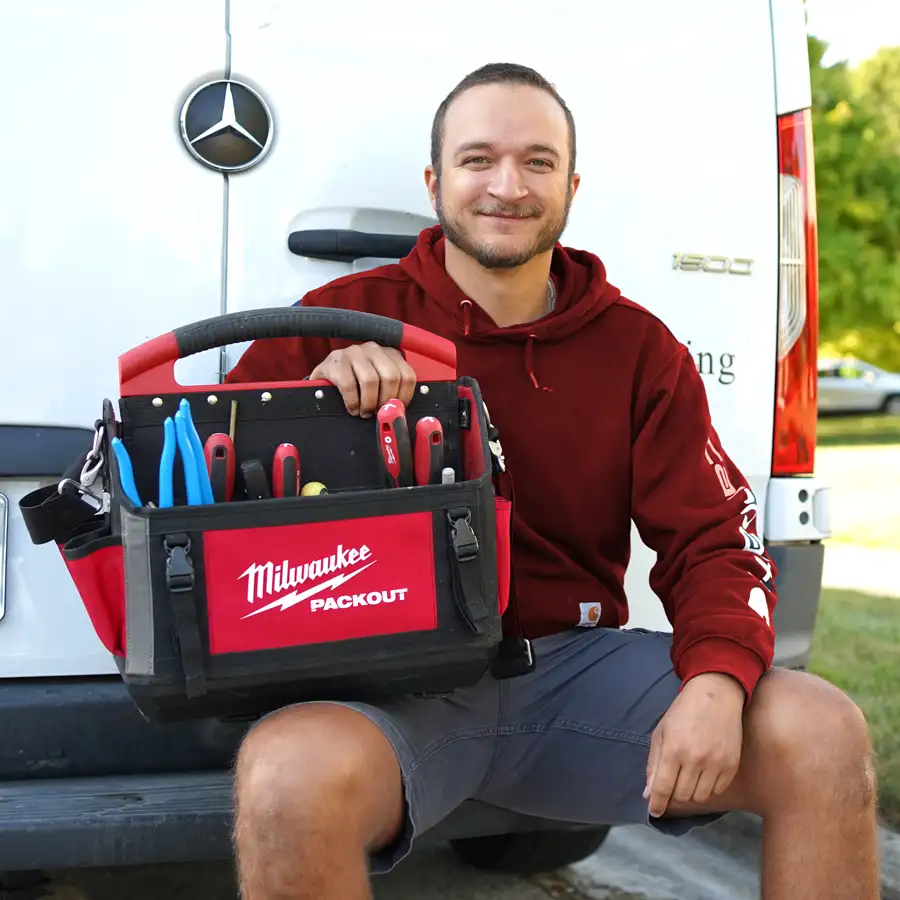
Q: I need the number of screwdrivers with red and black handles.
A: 4